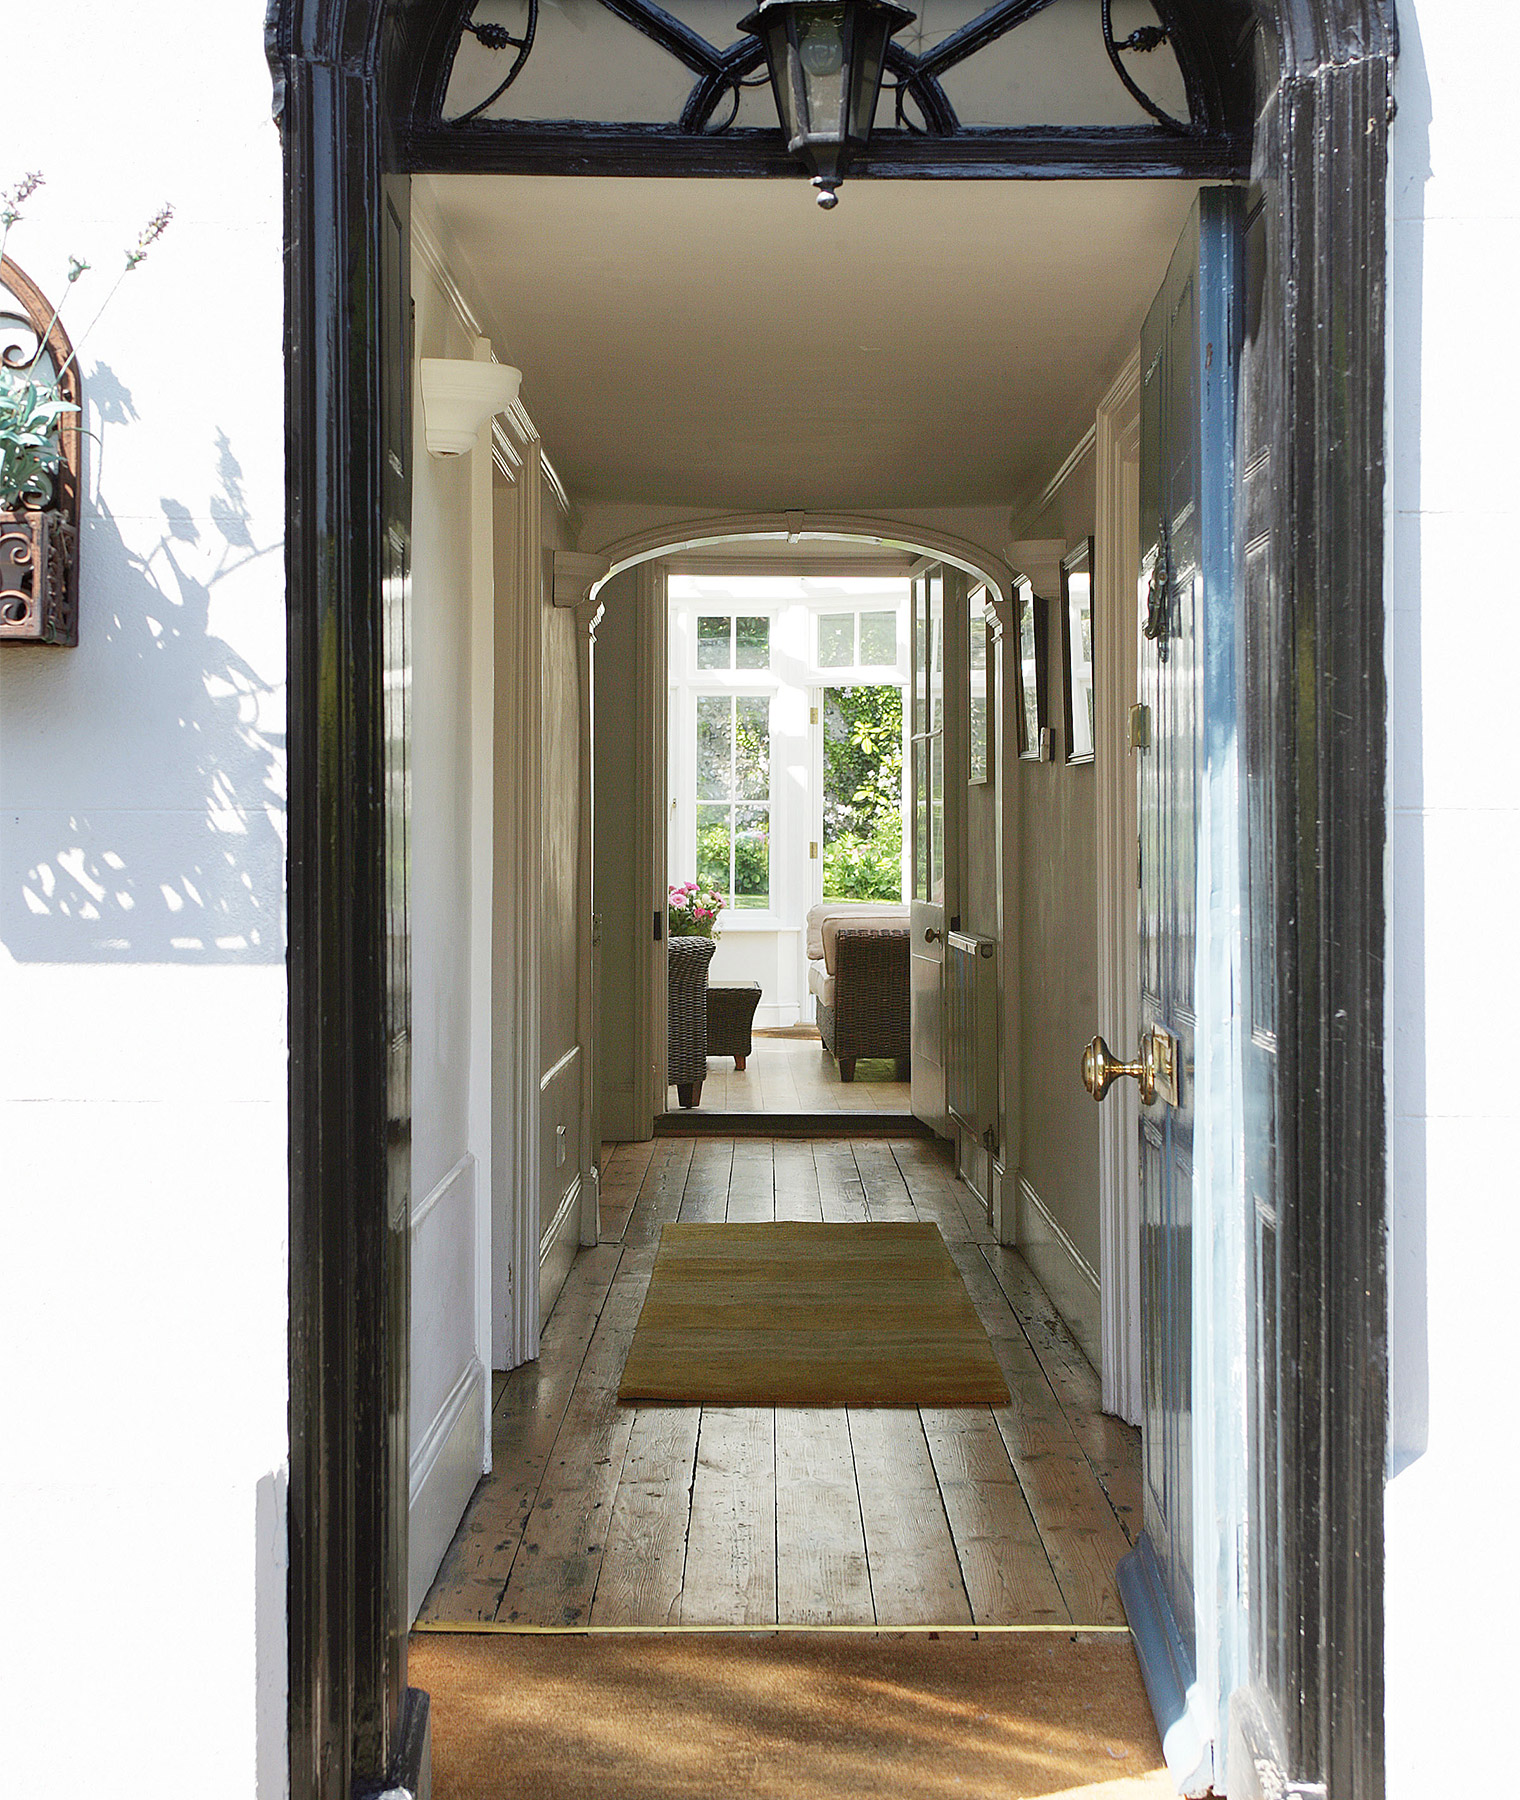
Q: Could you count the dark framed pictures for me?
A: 2